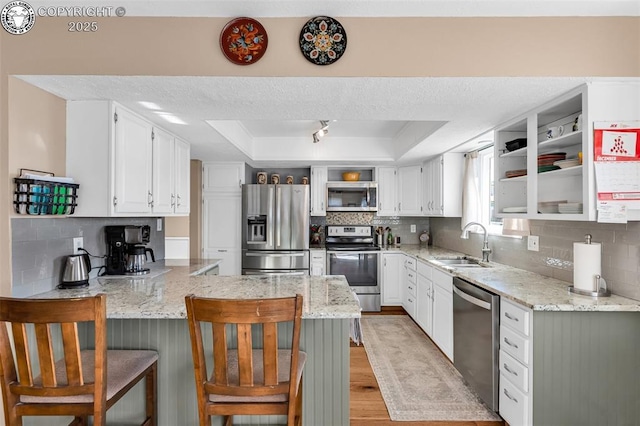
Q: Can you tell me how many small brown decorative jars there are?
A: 4